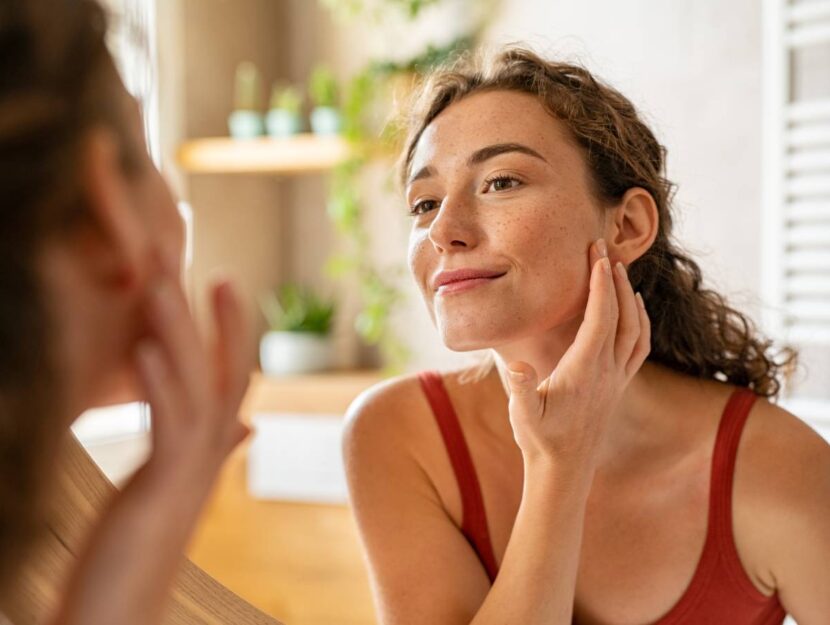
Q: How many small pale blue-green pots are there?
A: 3